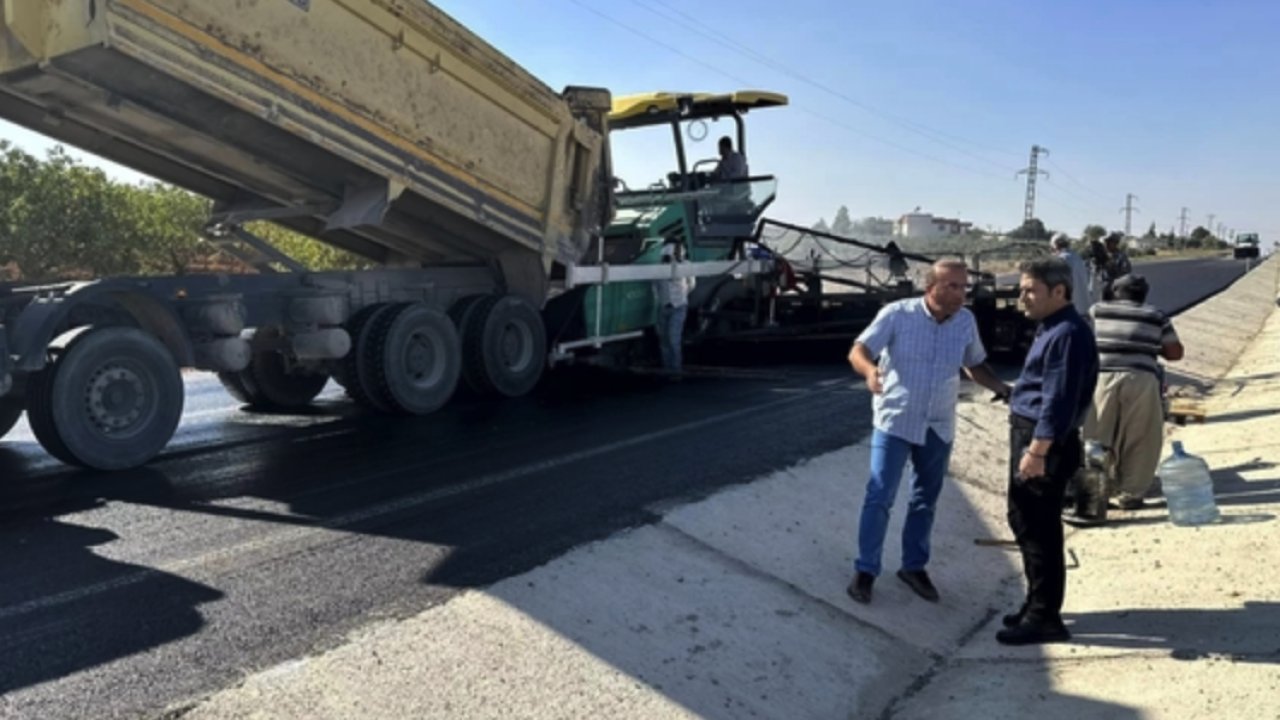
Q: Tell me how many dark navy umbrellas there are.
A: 0